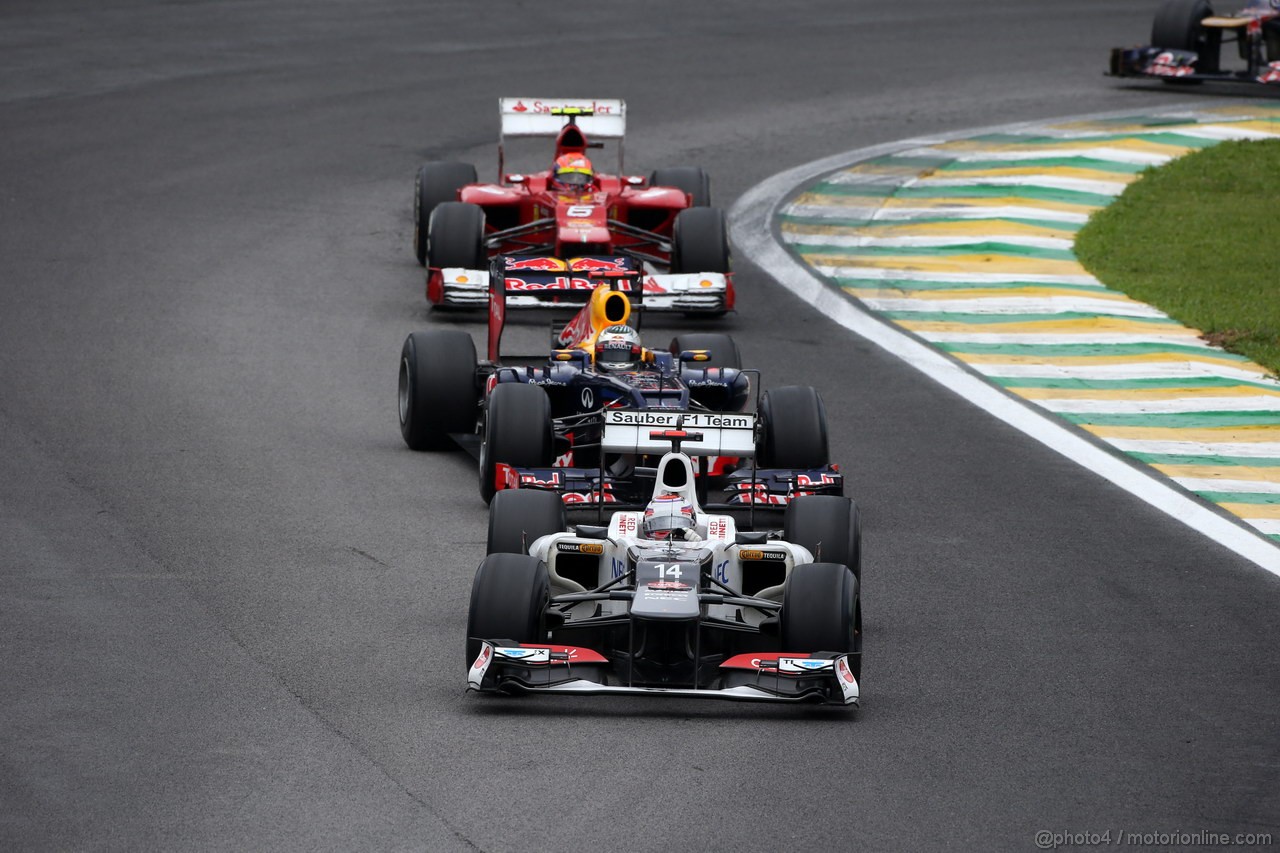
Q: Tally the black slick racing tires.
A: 13